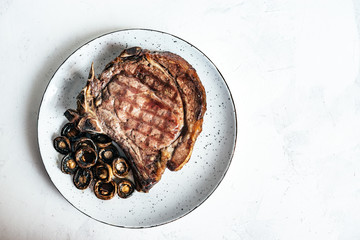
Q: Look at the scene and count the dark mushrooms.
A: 12